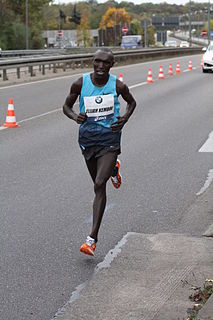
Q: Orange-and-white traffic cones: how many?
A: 8